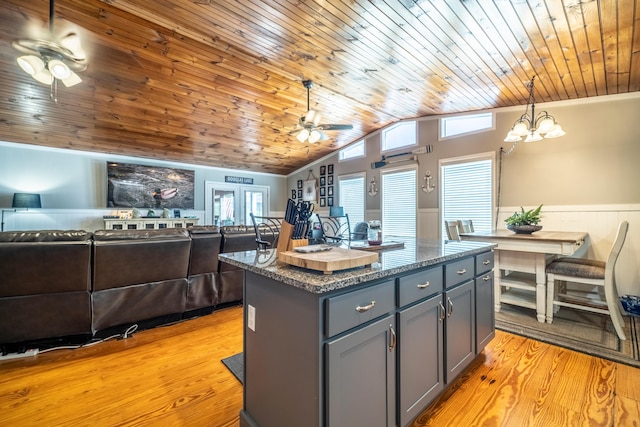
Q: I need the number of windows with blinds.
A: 3